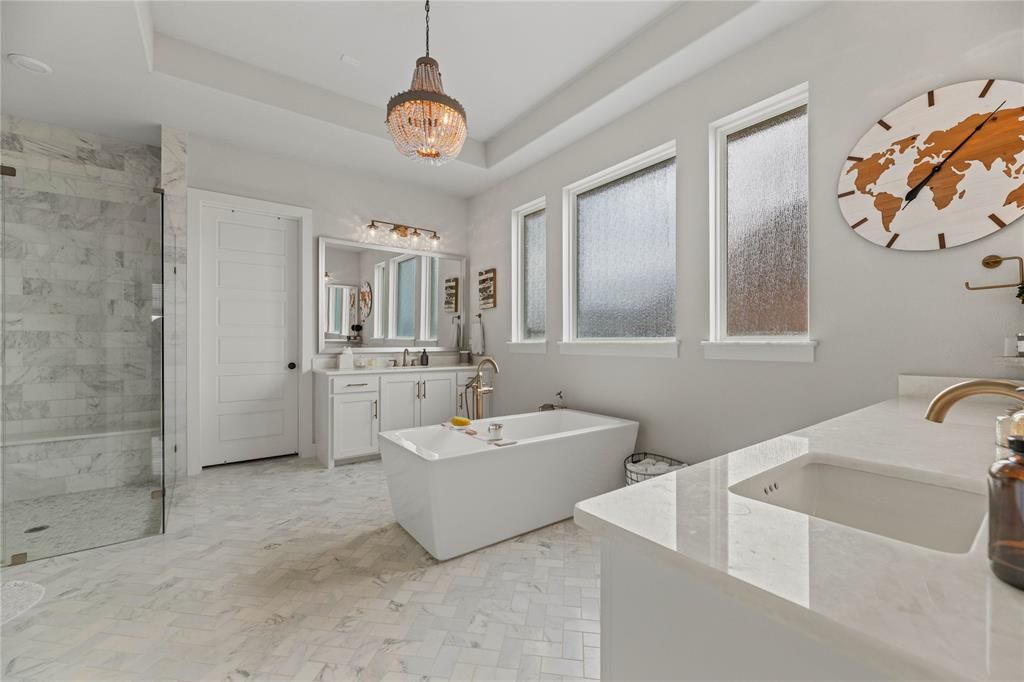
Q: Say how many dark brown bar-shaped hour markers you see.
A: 9